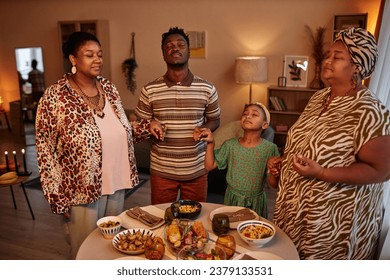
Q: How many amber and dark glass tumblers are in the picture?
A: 4